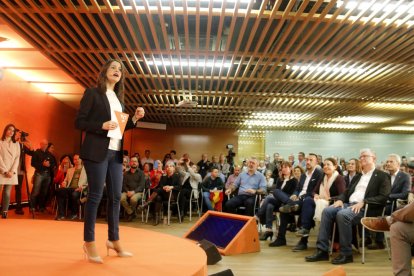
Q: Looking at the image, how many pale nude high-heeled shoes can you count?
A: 2